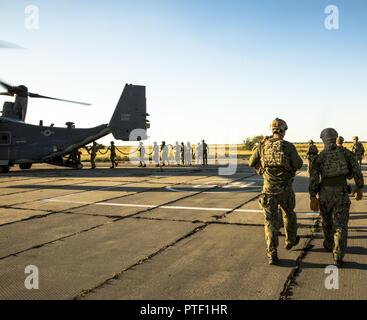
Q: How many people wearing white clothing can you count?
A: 0